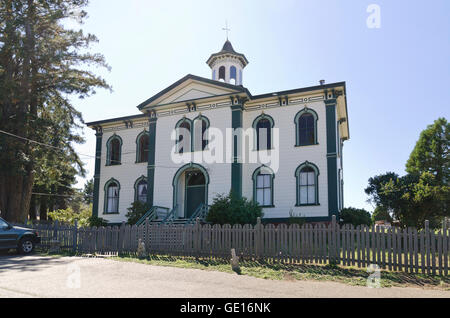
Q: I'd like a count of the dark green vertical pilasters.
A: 4